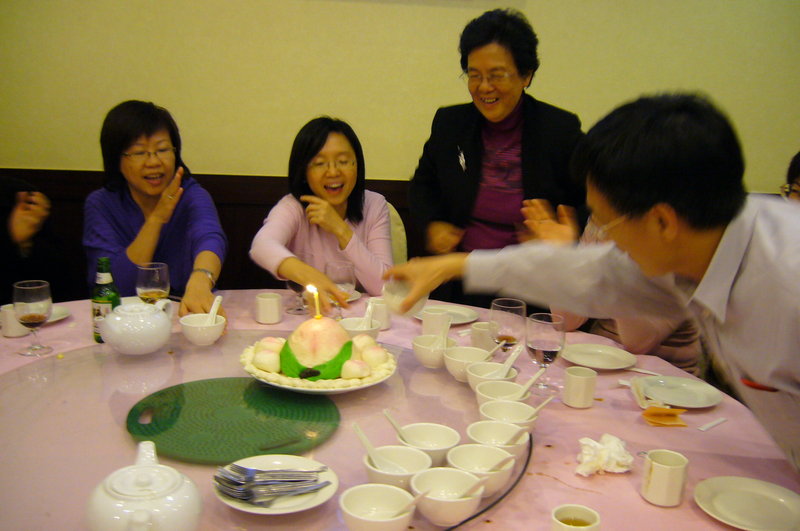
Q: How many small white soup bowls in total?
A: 14